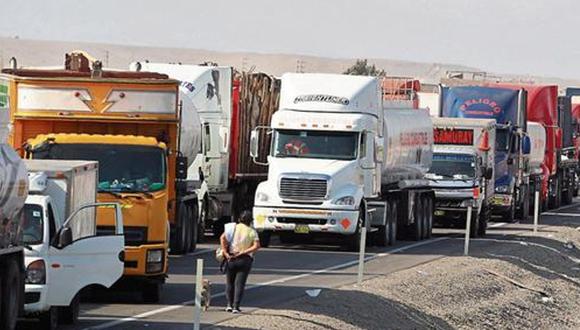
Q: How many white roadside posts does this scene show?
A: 4